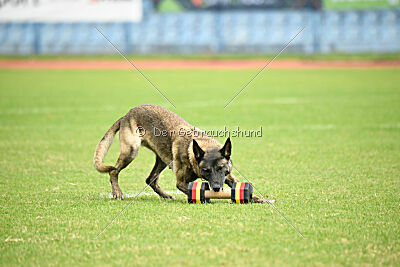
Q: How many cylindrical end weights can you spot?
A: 2